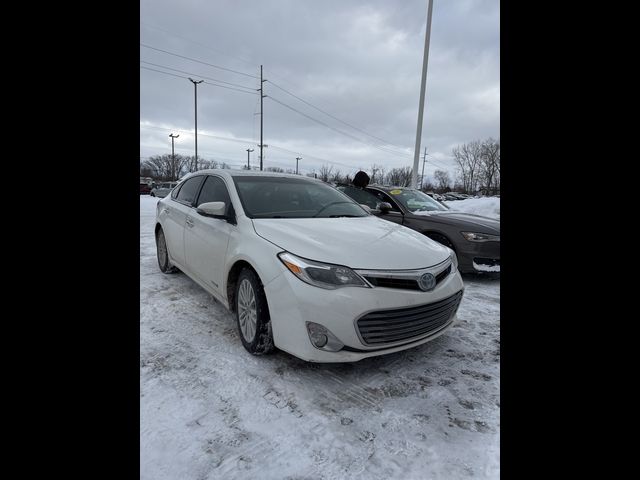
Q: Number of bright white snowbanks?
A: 1